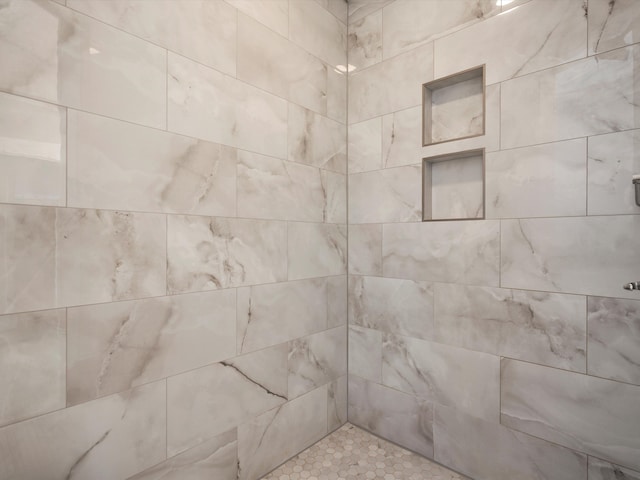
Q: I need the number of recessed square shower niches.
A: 2